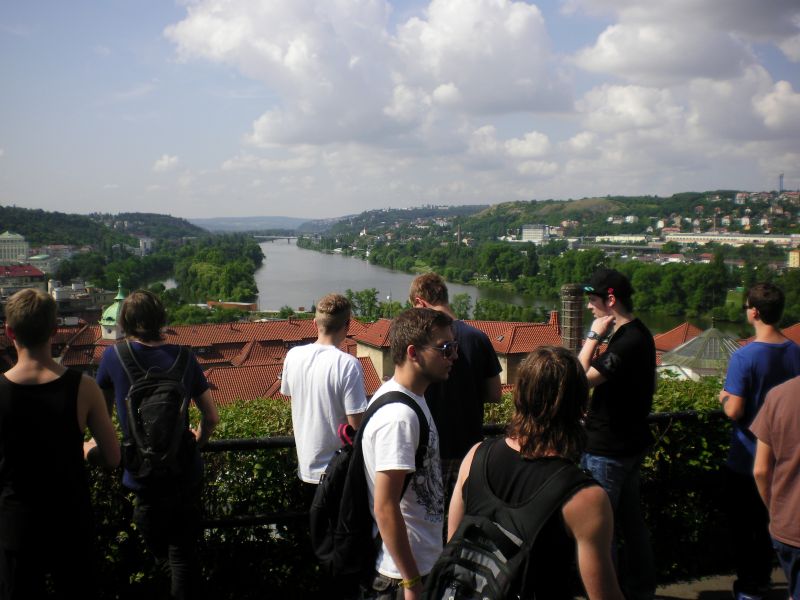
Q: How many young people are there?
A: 9